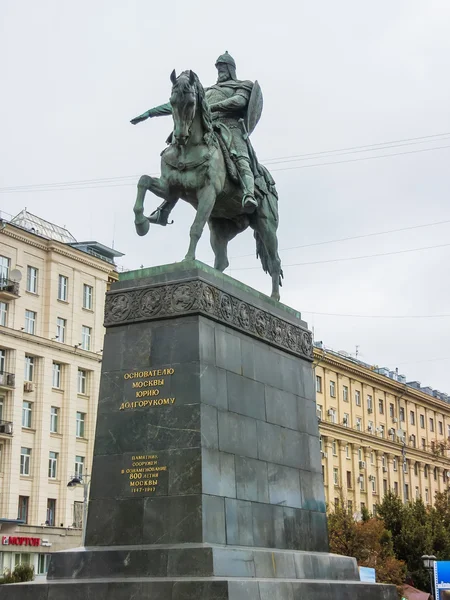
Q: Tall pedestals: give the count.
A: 1